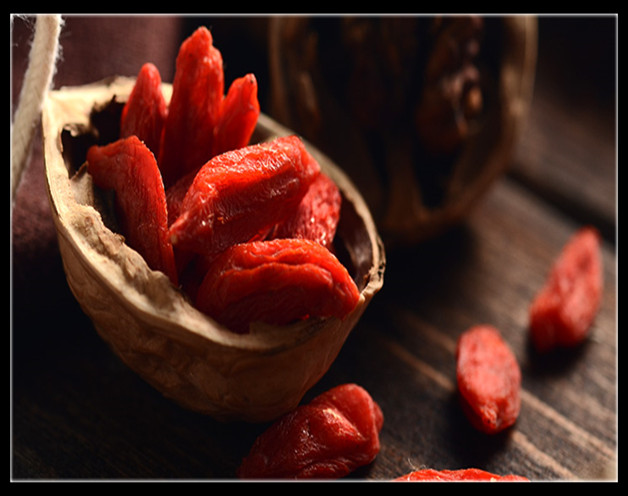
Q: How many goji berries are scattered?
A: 4